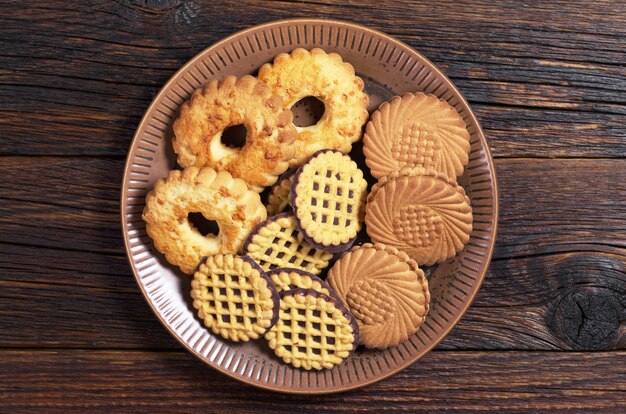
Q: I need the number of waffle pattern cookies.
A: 6